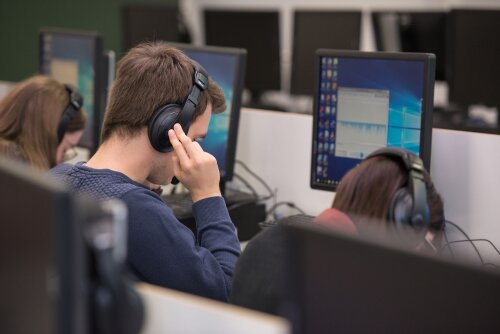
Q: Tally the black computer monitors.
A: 10